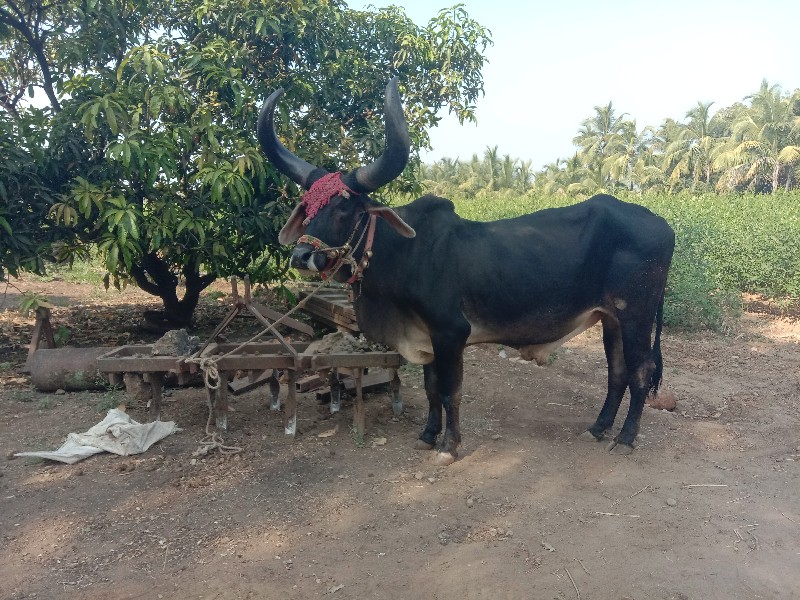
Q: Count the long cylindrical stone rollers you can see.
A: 1